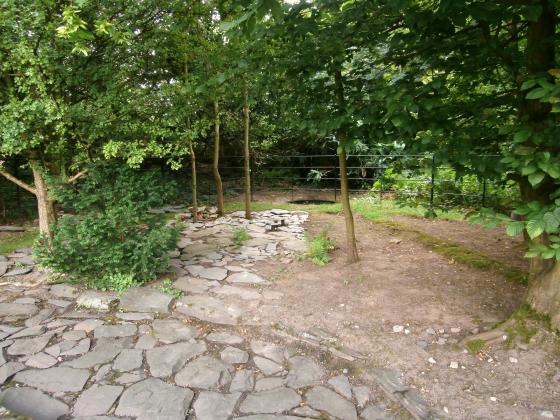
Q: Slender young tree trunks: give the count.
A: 4